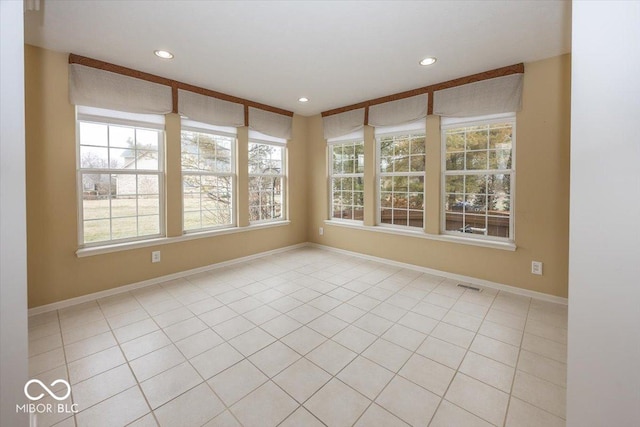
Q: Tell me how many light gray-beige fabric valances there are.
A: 6